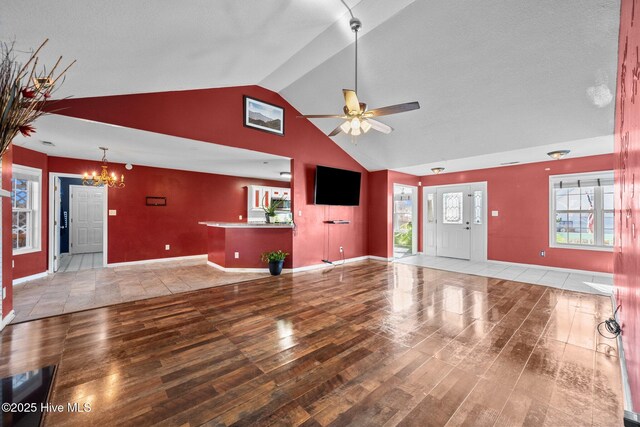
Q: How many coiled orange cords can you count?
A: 0